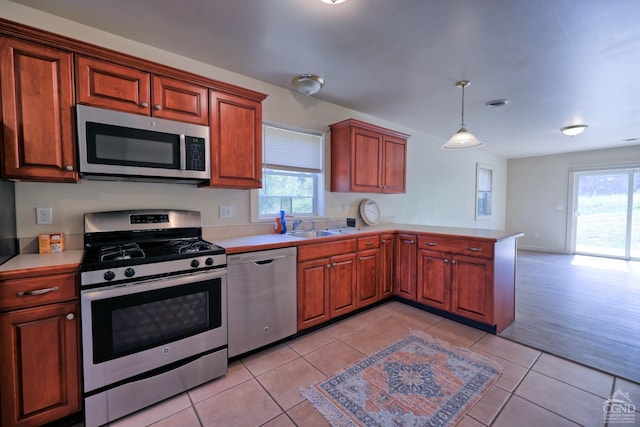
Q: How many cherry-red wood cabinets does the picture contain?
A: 14